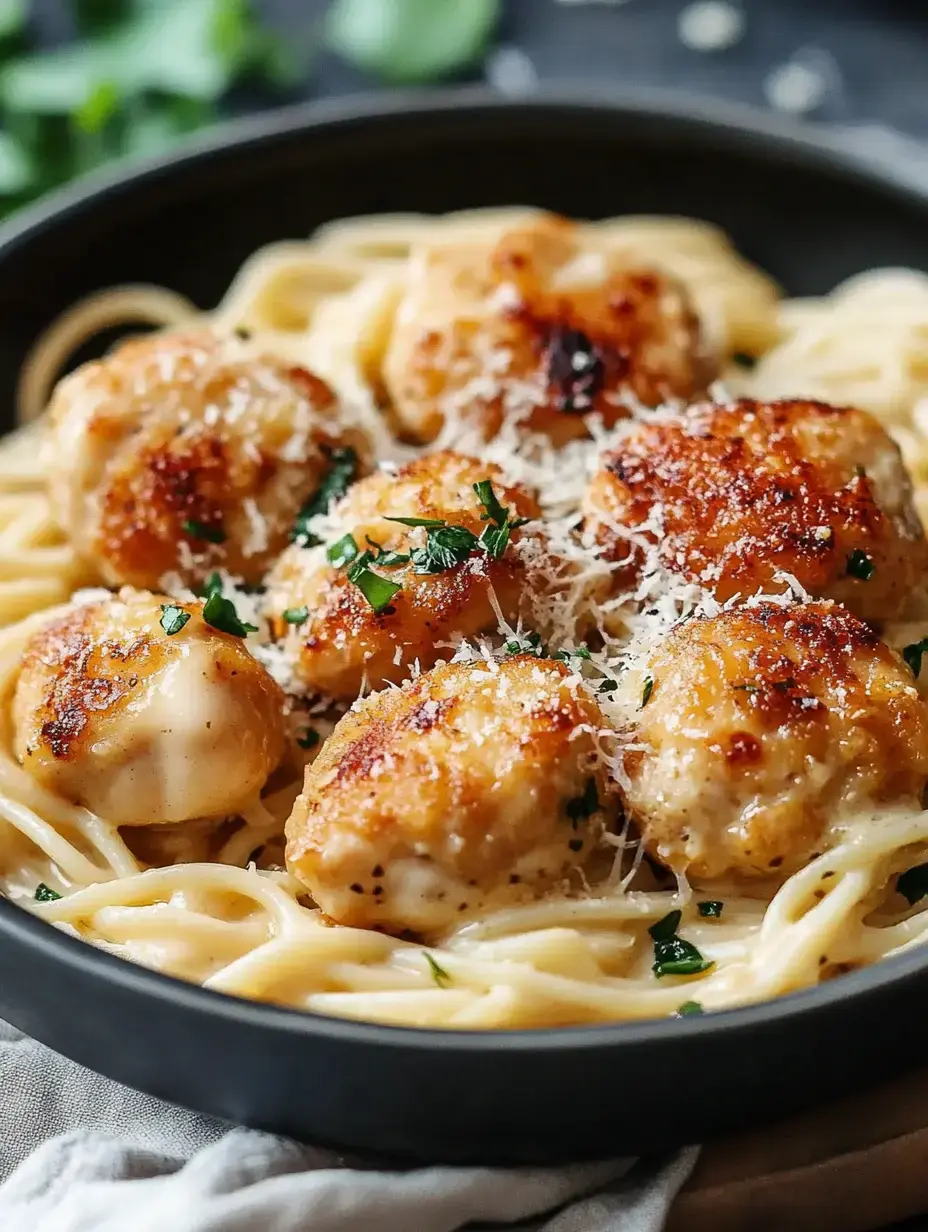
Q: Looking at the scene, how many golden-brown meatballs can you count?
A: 7